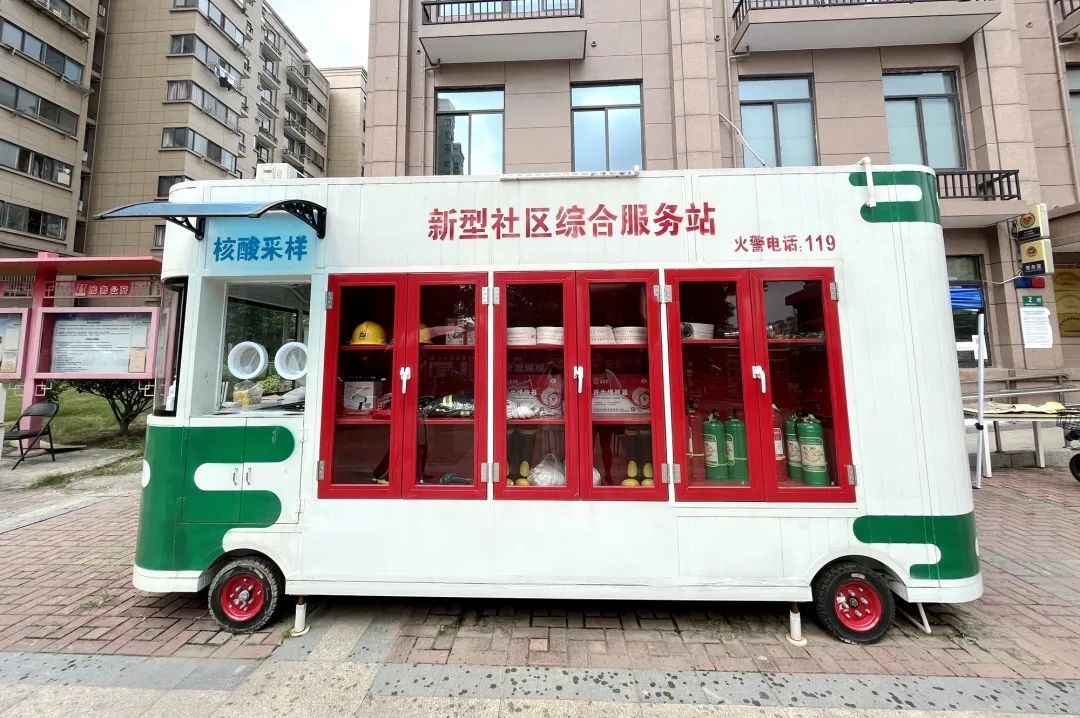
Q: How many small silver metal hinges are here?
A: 12